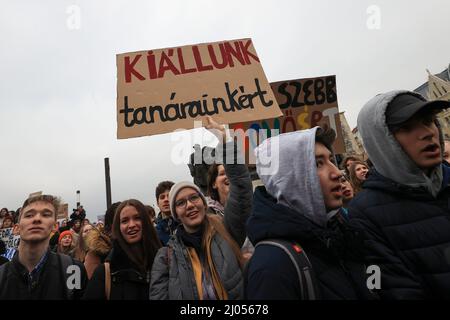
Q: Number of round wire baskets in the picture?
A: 0